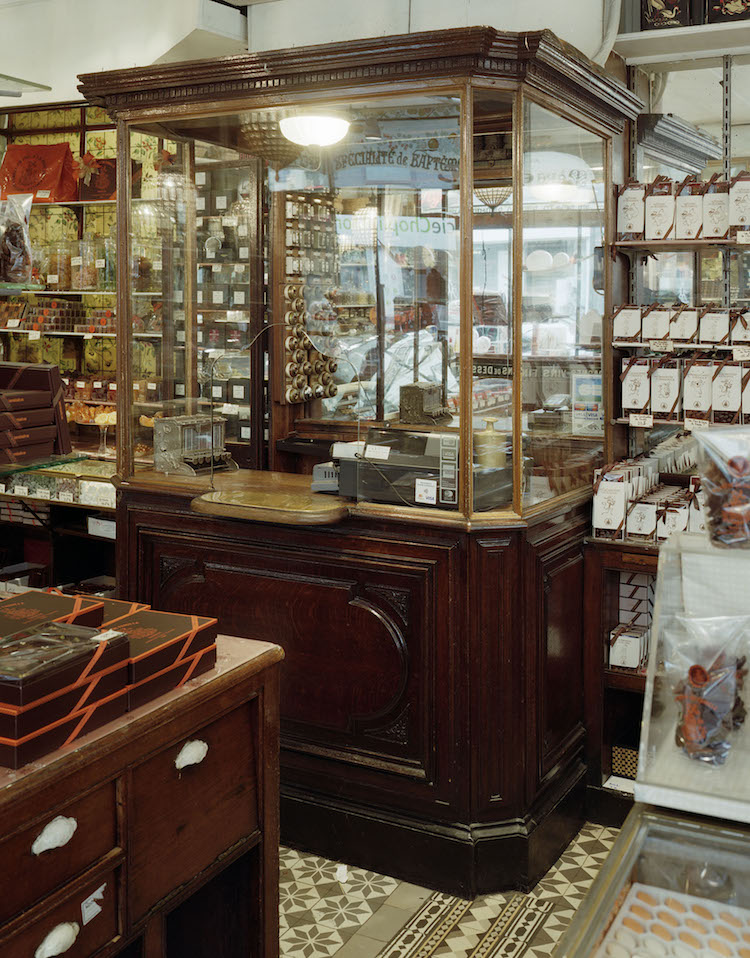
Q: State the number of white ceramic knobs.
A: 3